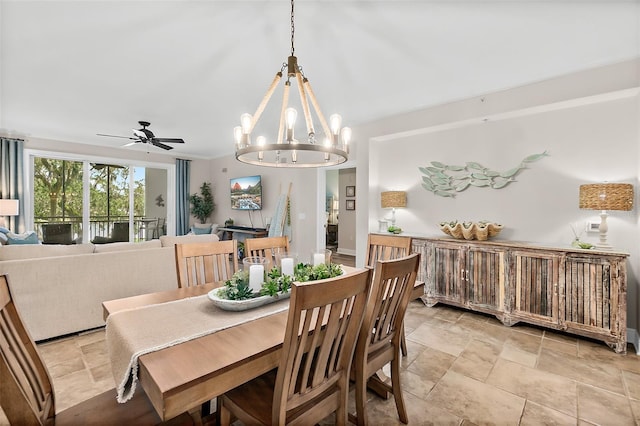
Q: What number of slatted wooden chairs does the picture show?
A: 6